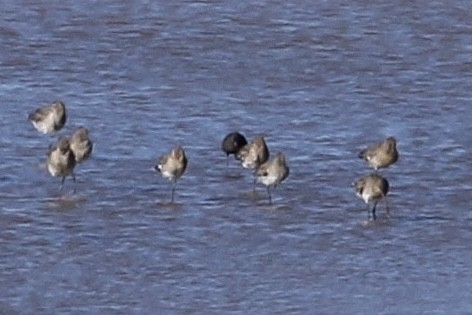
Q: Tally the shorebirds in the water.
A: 9